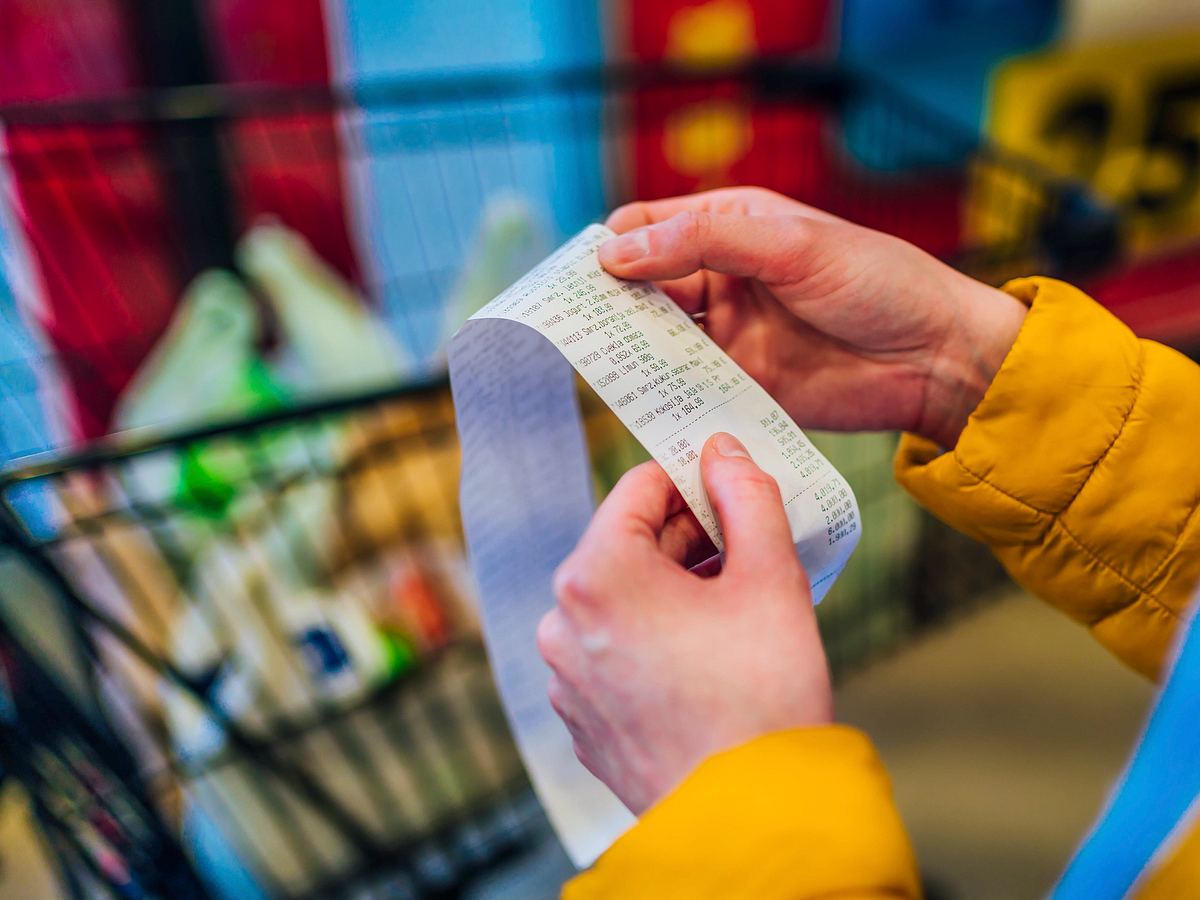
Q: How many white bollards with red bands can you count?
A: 0